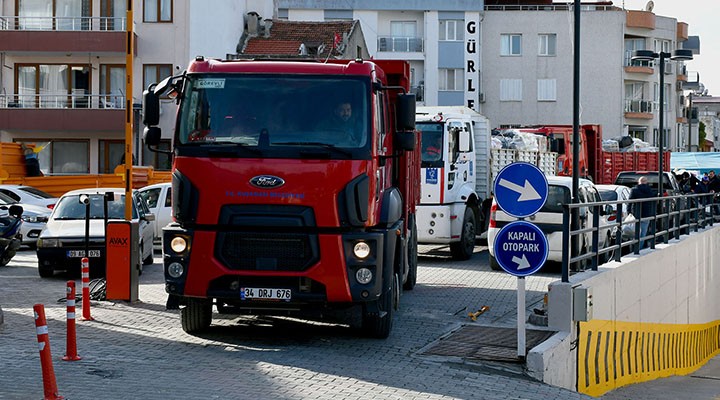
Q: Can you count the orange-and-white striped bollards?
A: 3